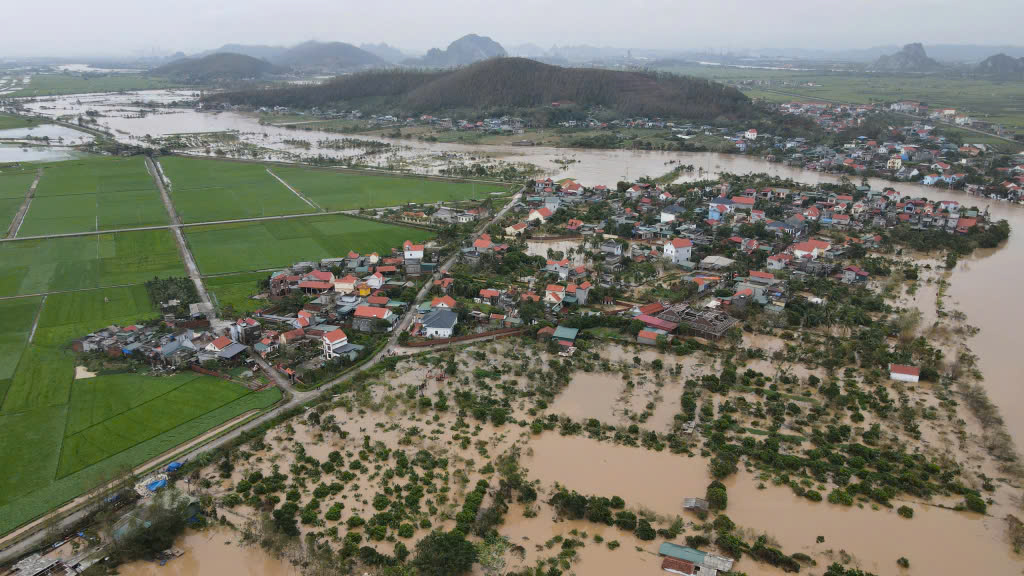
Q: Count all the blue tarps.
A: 2